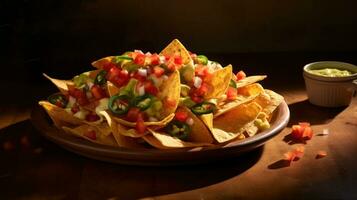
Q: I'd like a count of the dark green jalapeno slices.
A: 6